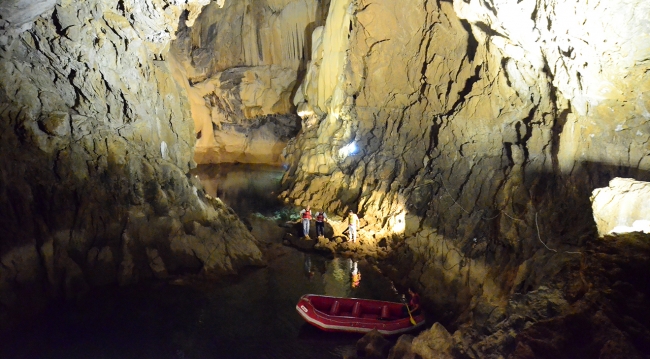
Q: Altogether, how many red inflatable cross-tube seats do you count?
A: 3